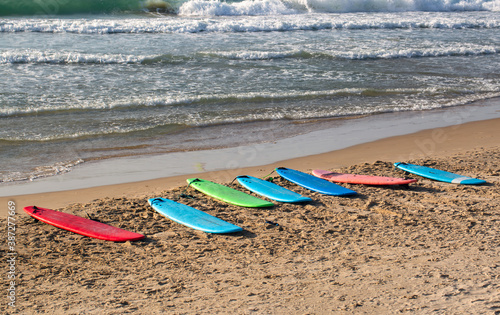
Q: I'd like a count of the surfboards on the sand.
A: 7